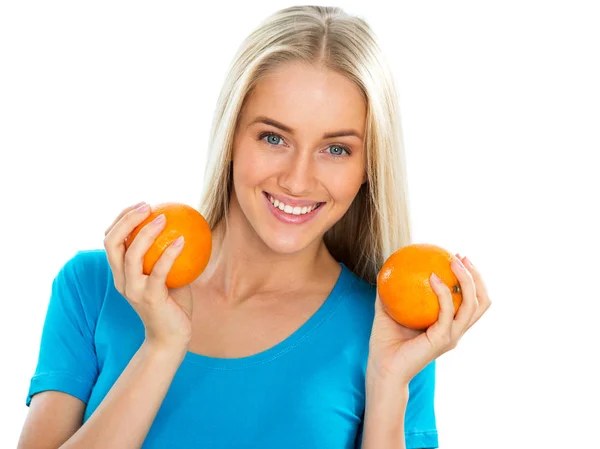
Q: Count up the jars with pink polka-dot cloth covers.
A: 0